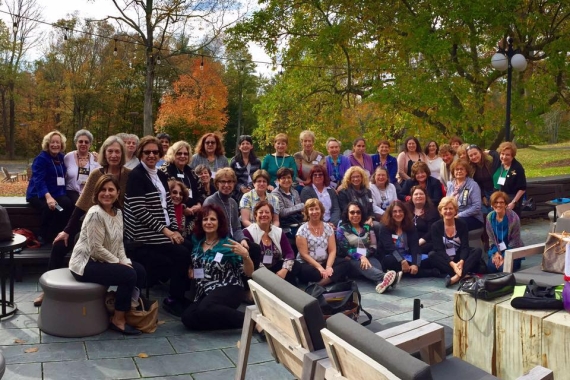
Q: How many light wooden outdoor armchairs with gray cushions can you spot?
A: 3